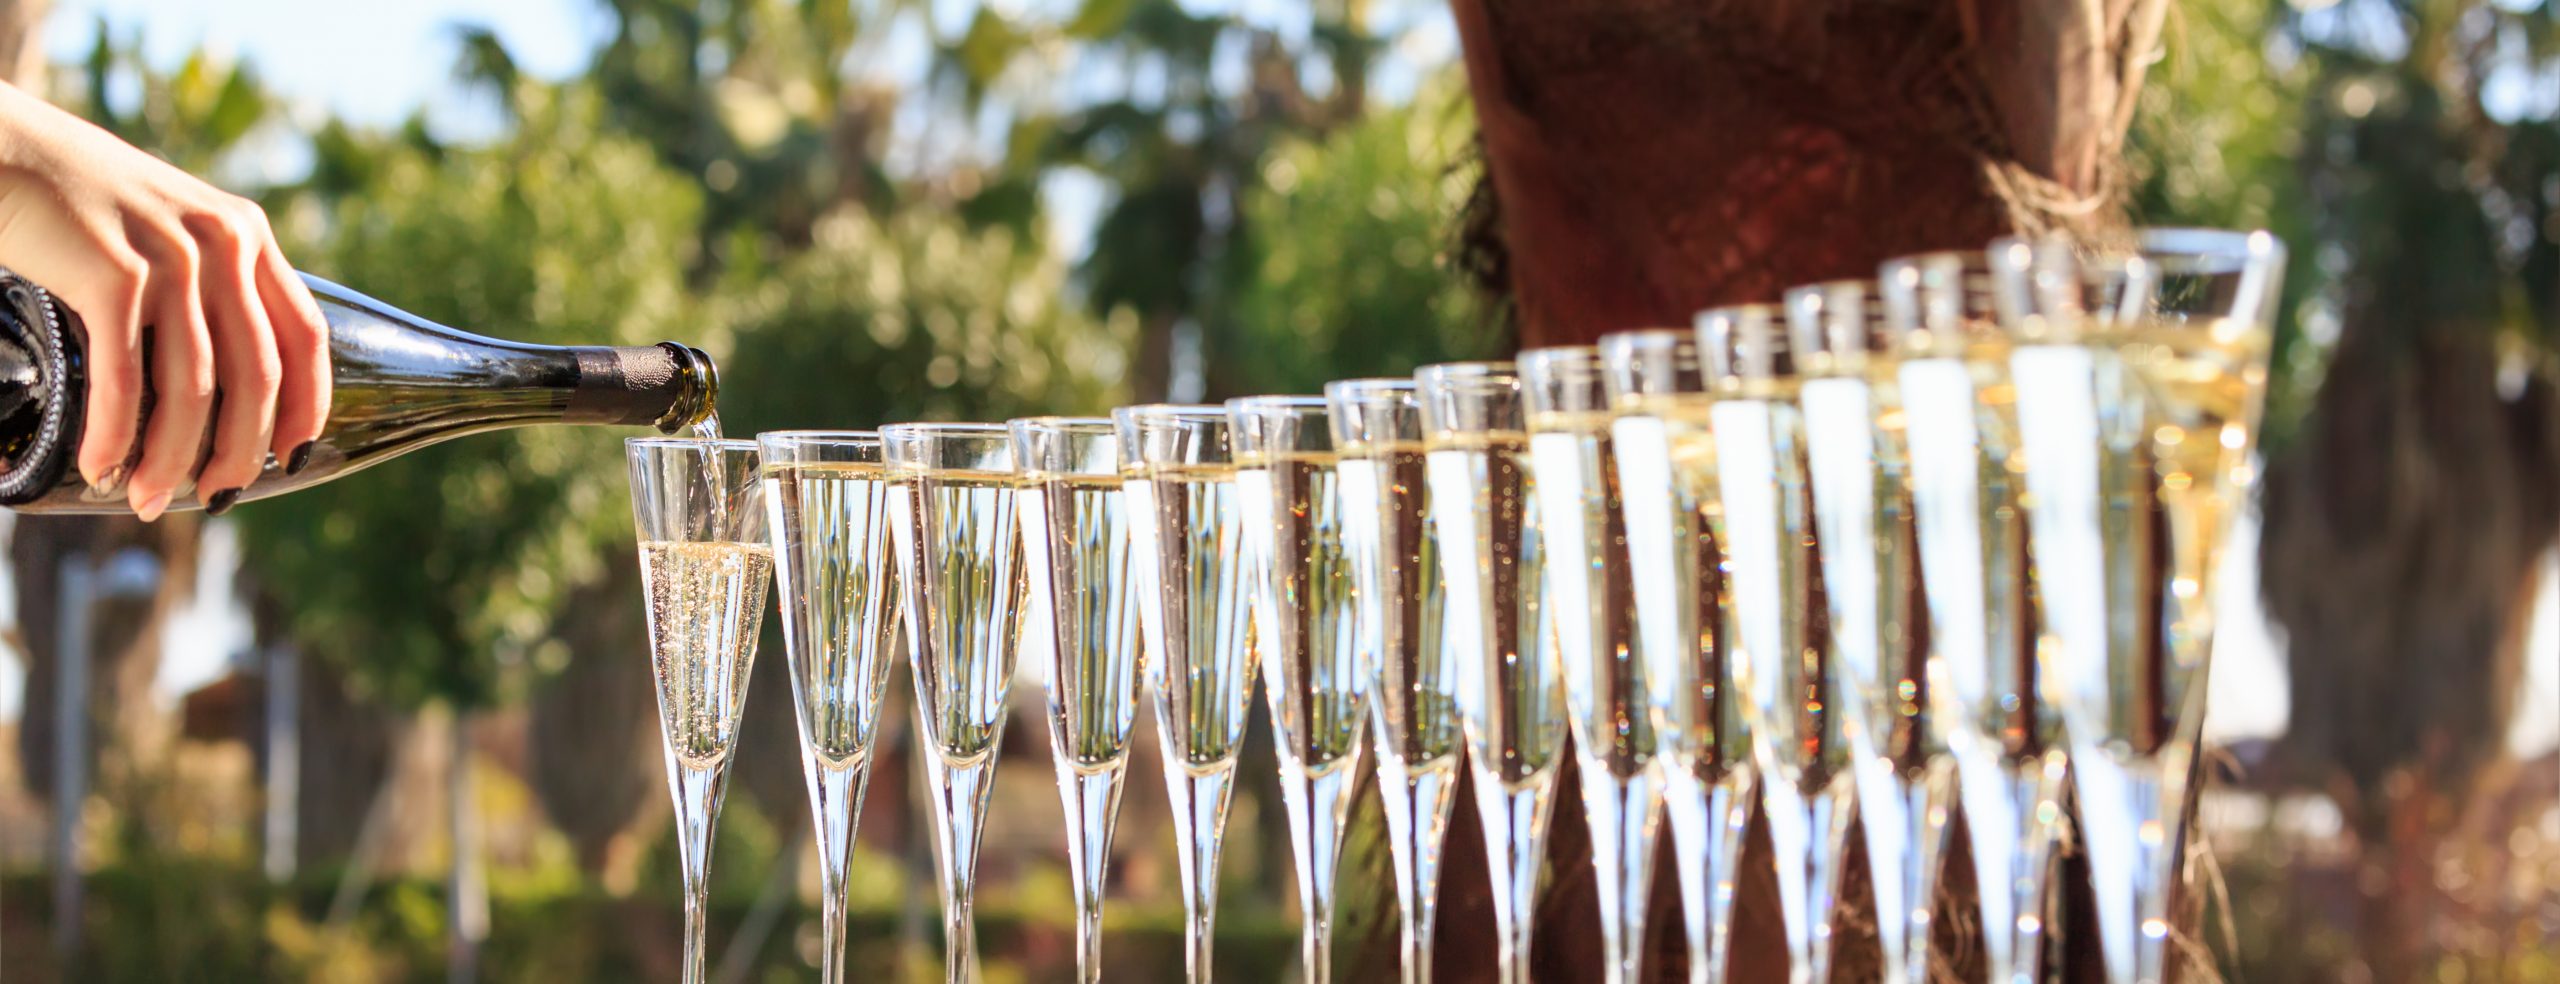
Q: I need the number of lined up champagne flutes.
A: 14